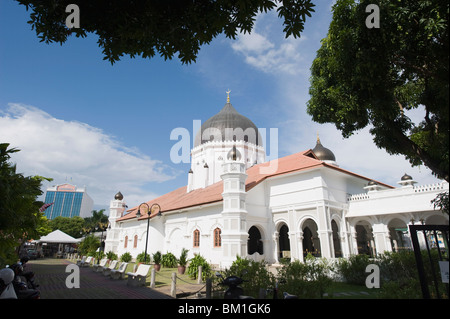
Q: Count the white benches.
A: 6